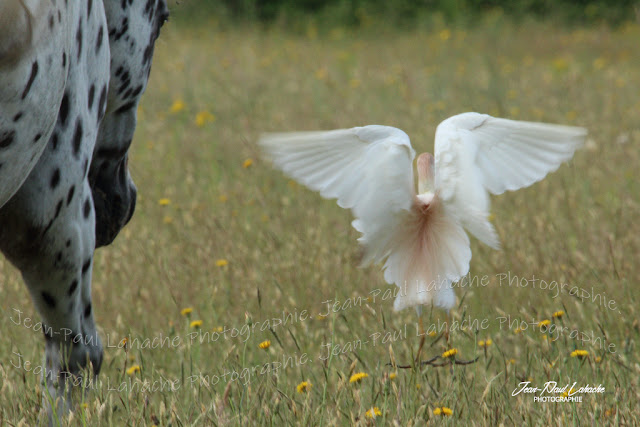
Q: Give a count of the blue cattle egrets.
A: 0